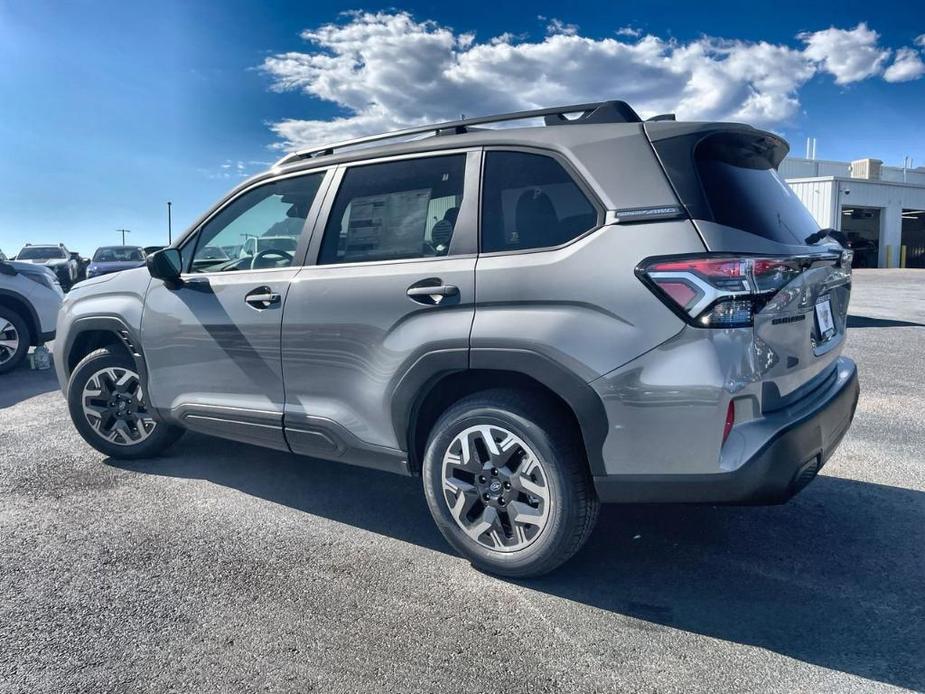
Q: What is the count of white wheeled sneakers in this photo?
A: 0